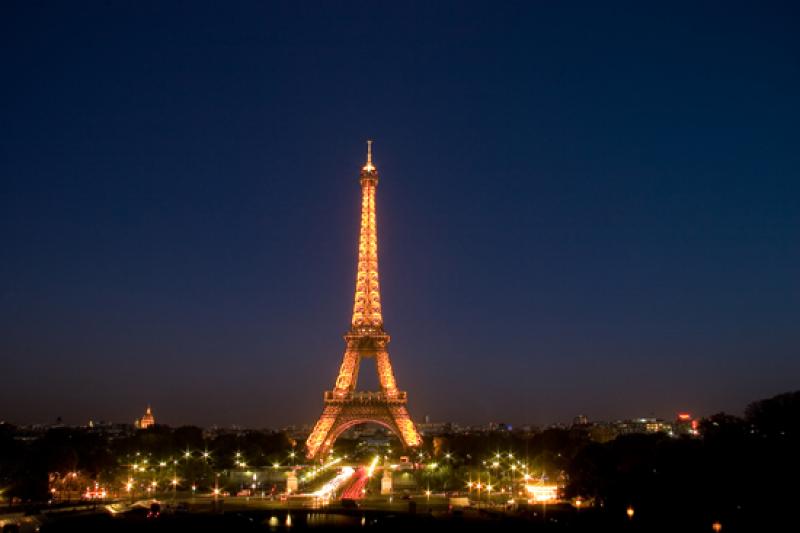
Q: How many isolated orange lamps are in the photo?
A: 2